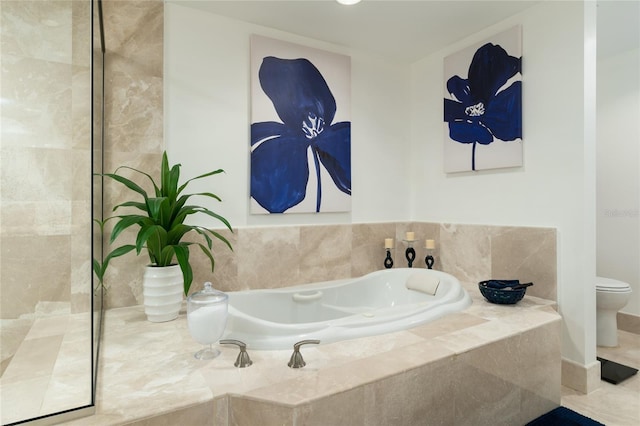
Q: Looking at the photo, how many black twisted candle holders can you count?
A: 3